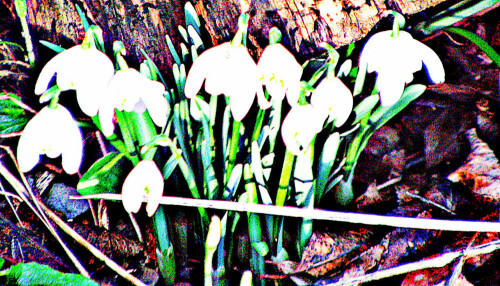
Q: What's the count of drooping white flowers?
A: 9